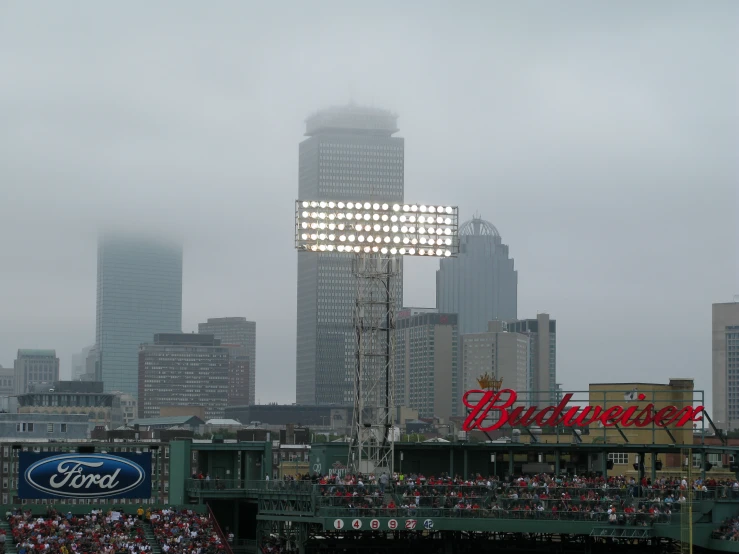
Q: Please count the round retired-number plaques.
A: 6